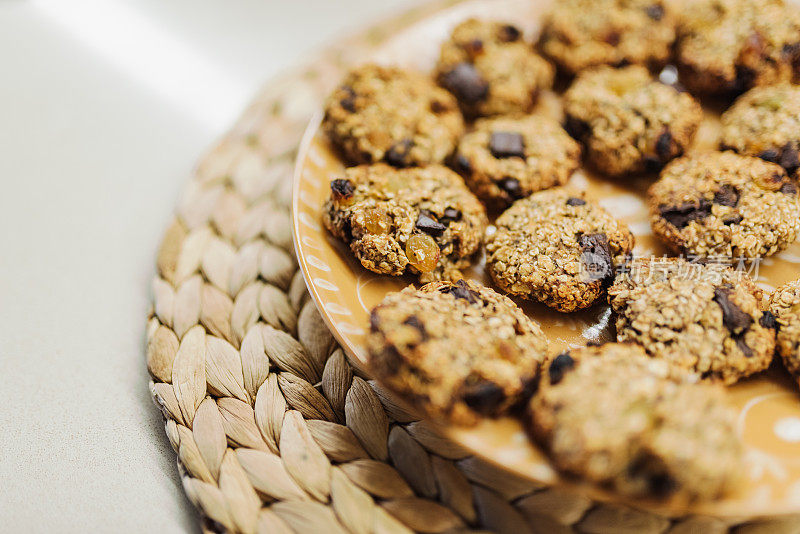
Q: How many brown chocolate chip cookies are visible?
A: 14